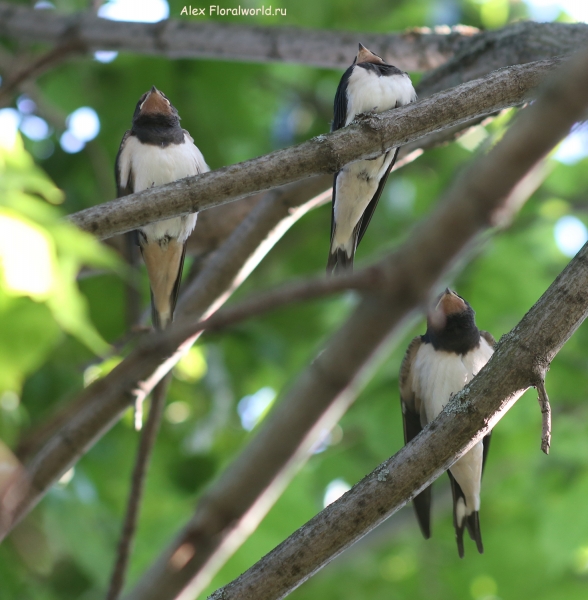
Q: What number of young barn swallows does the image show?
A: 3